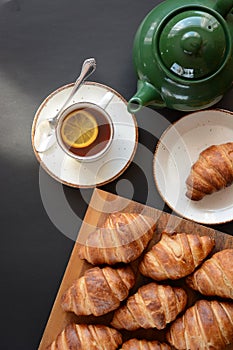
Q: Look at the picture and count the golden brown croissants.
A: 9